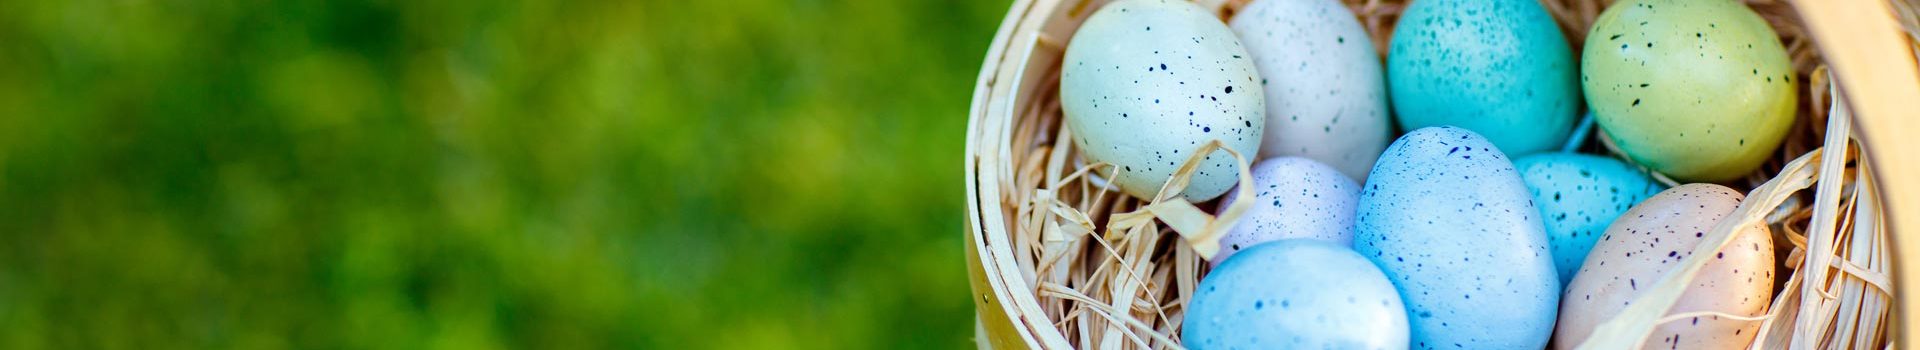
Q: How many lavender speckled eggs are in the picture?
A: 1